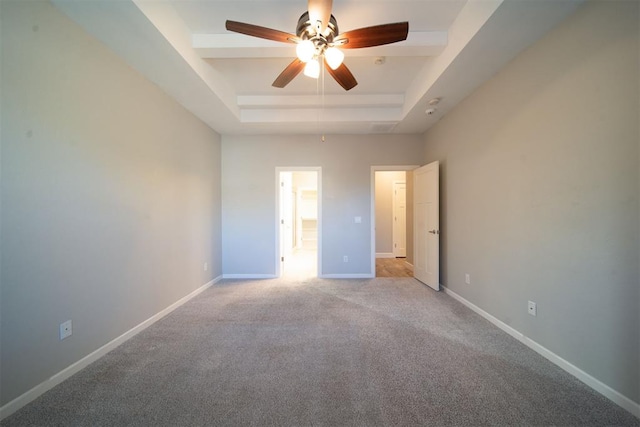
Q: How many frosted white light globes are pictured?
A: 3